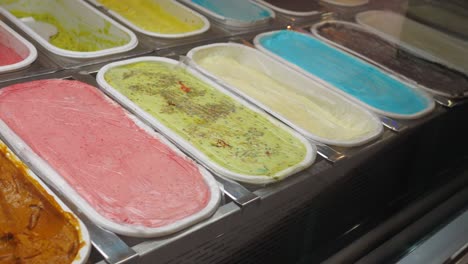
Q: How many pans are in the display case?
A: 13